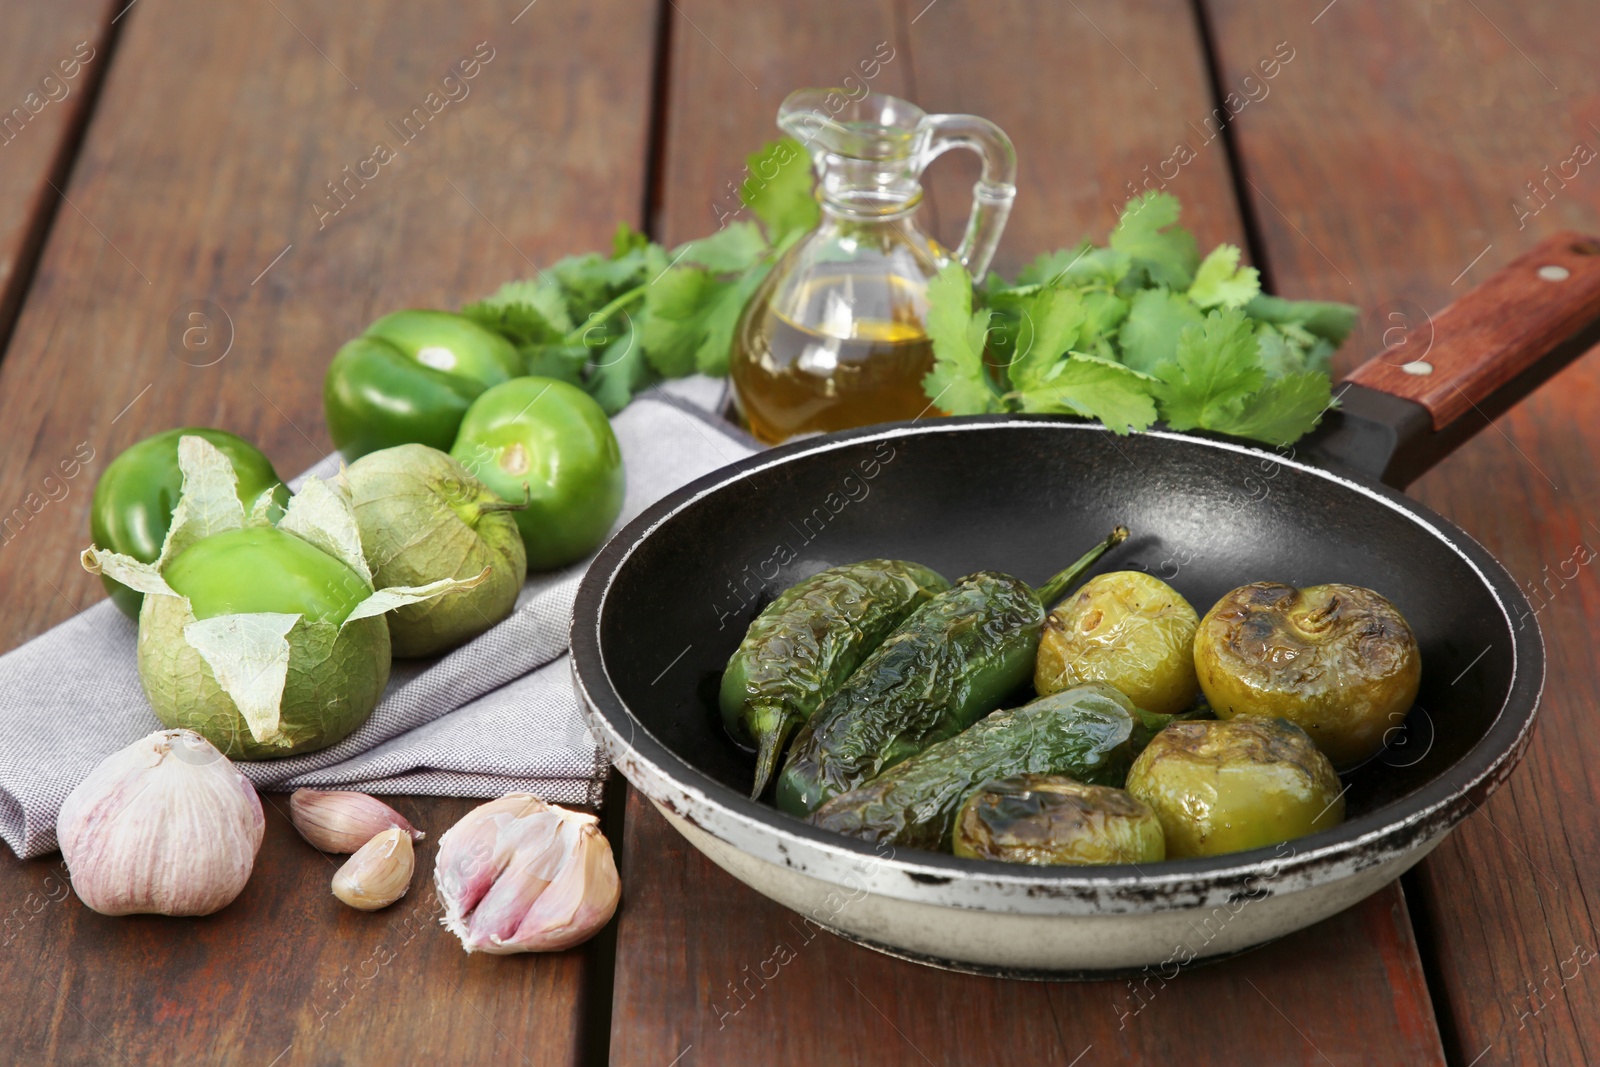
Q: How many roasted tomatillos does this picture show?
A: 4